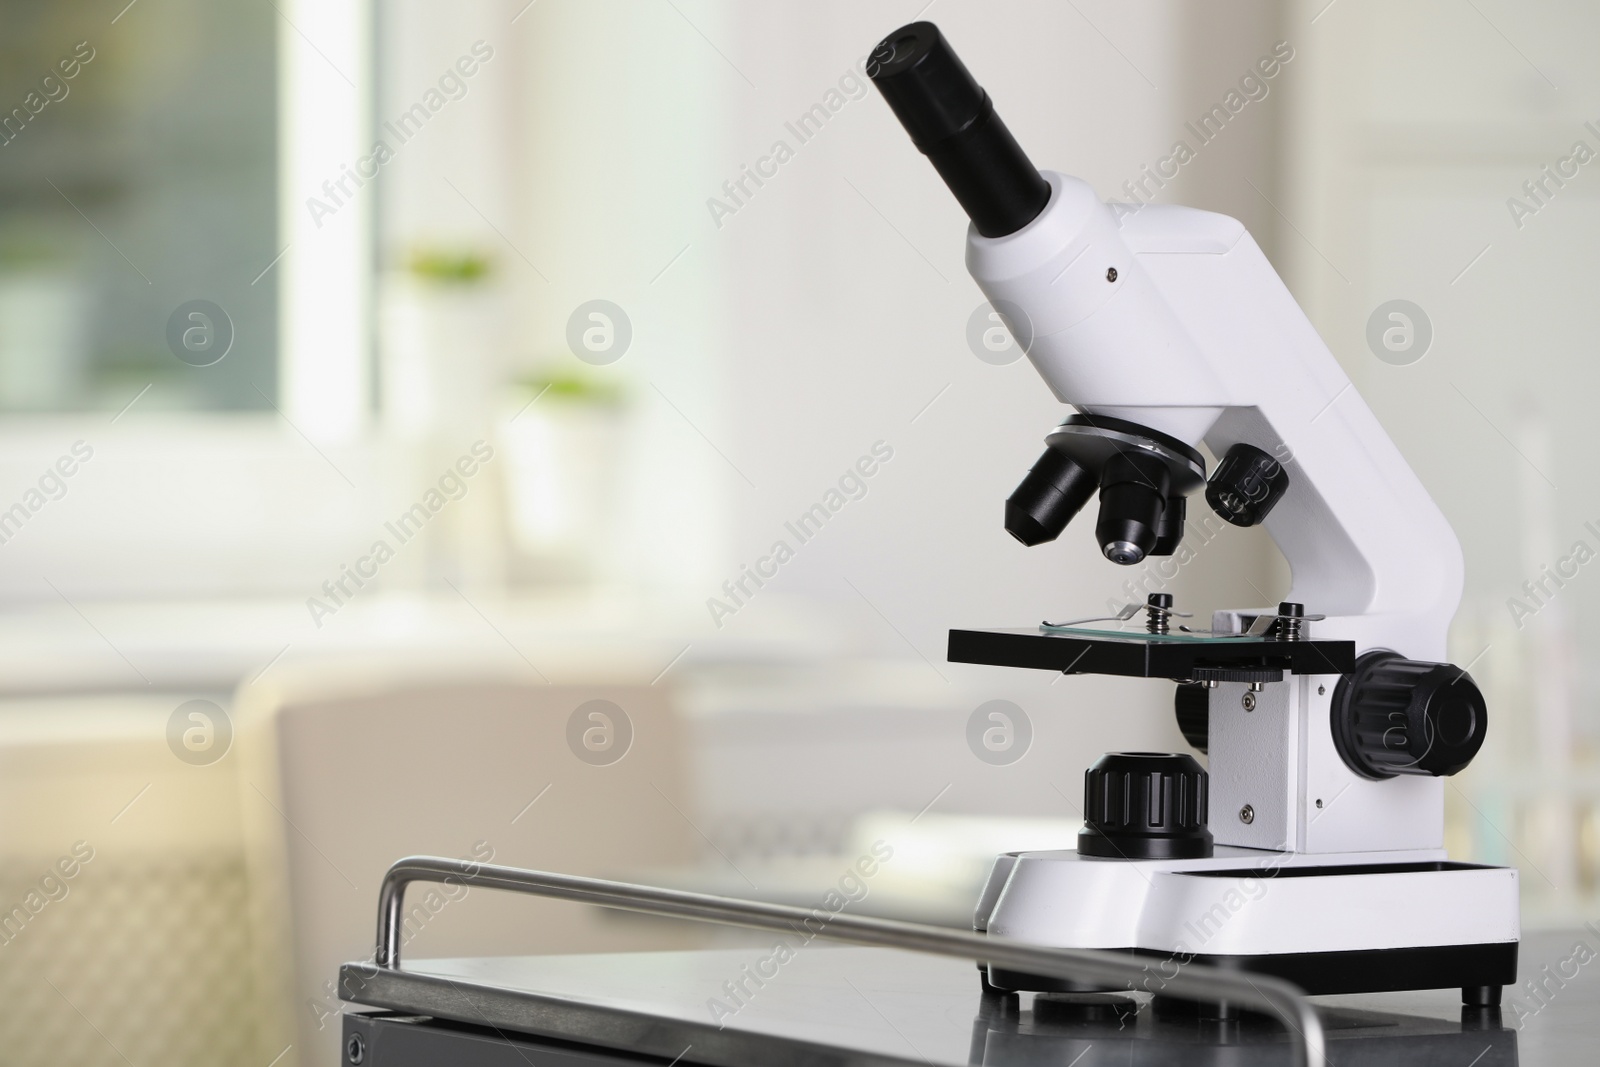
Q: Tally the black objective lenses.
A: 3